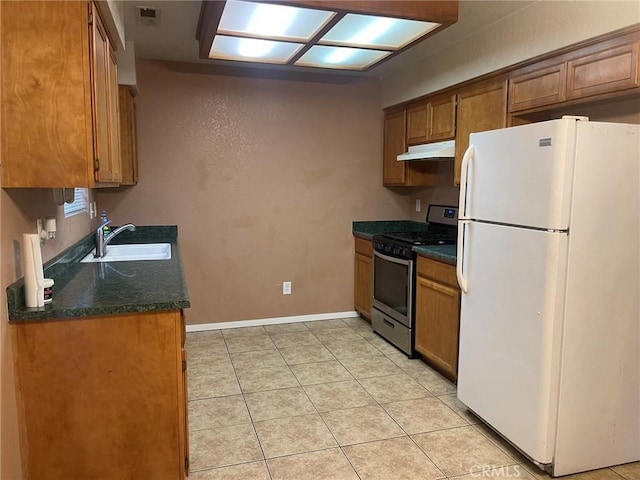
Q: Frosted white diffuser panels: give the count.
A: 4